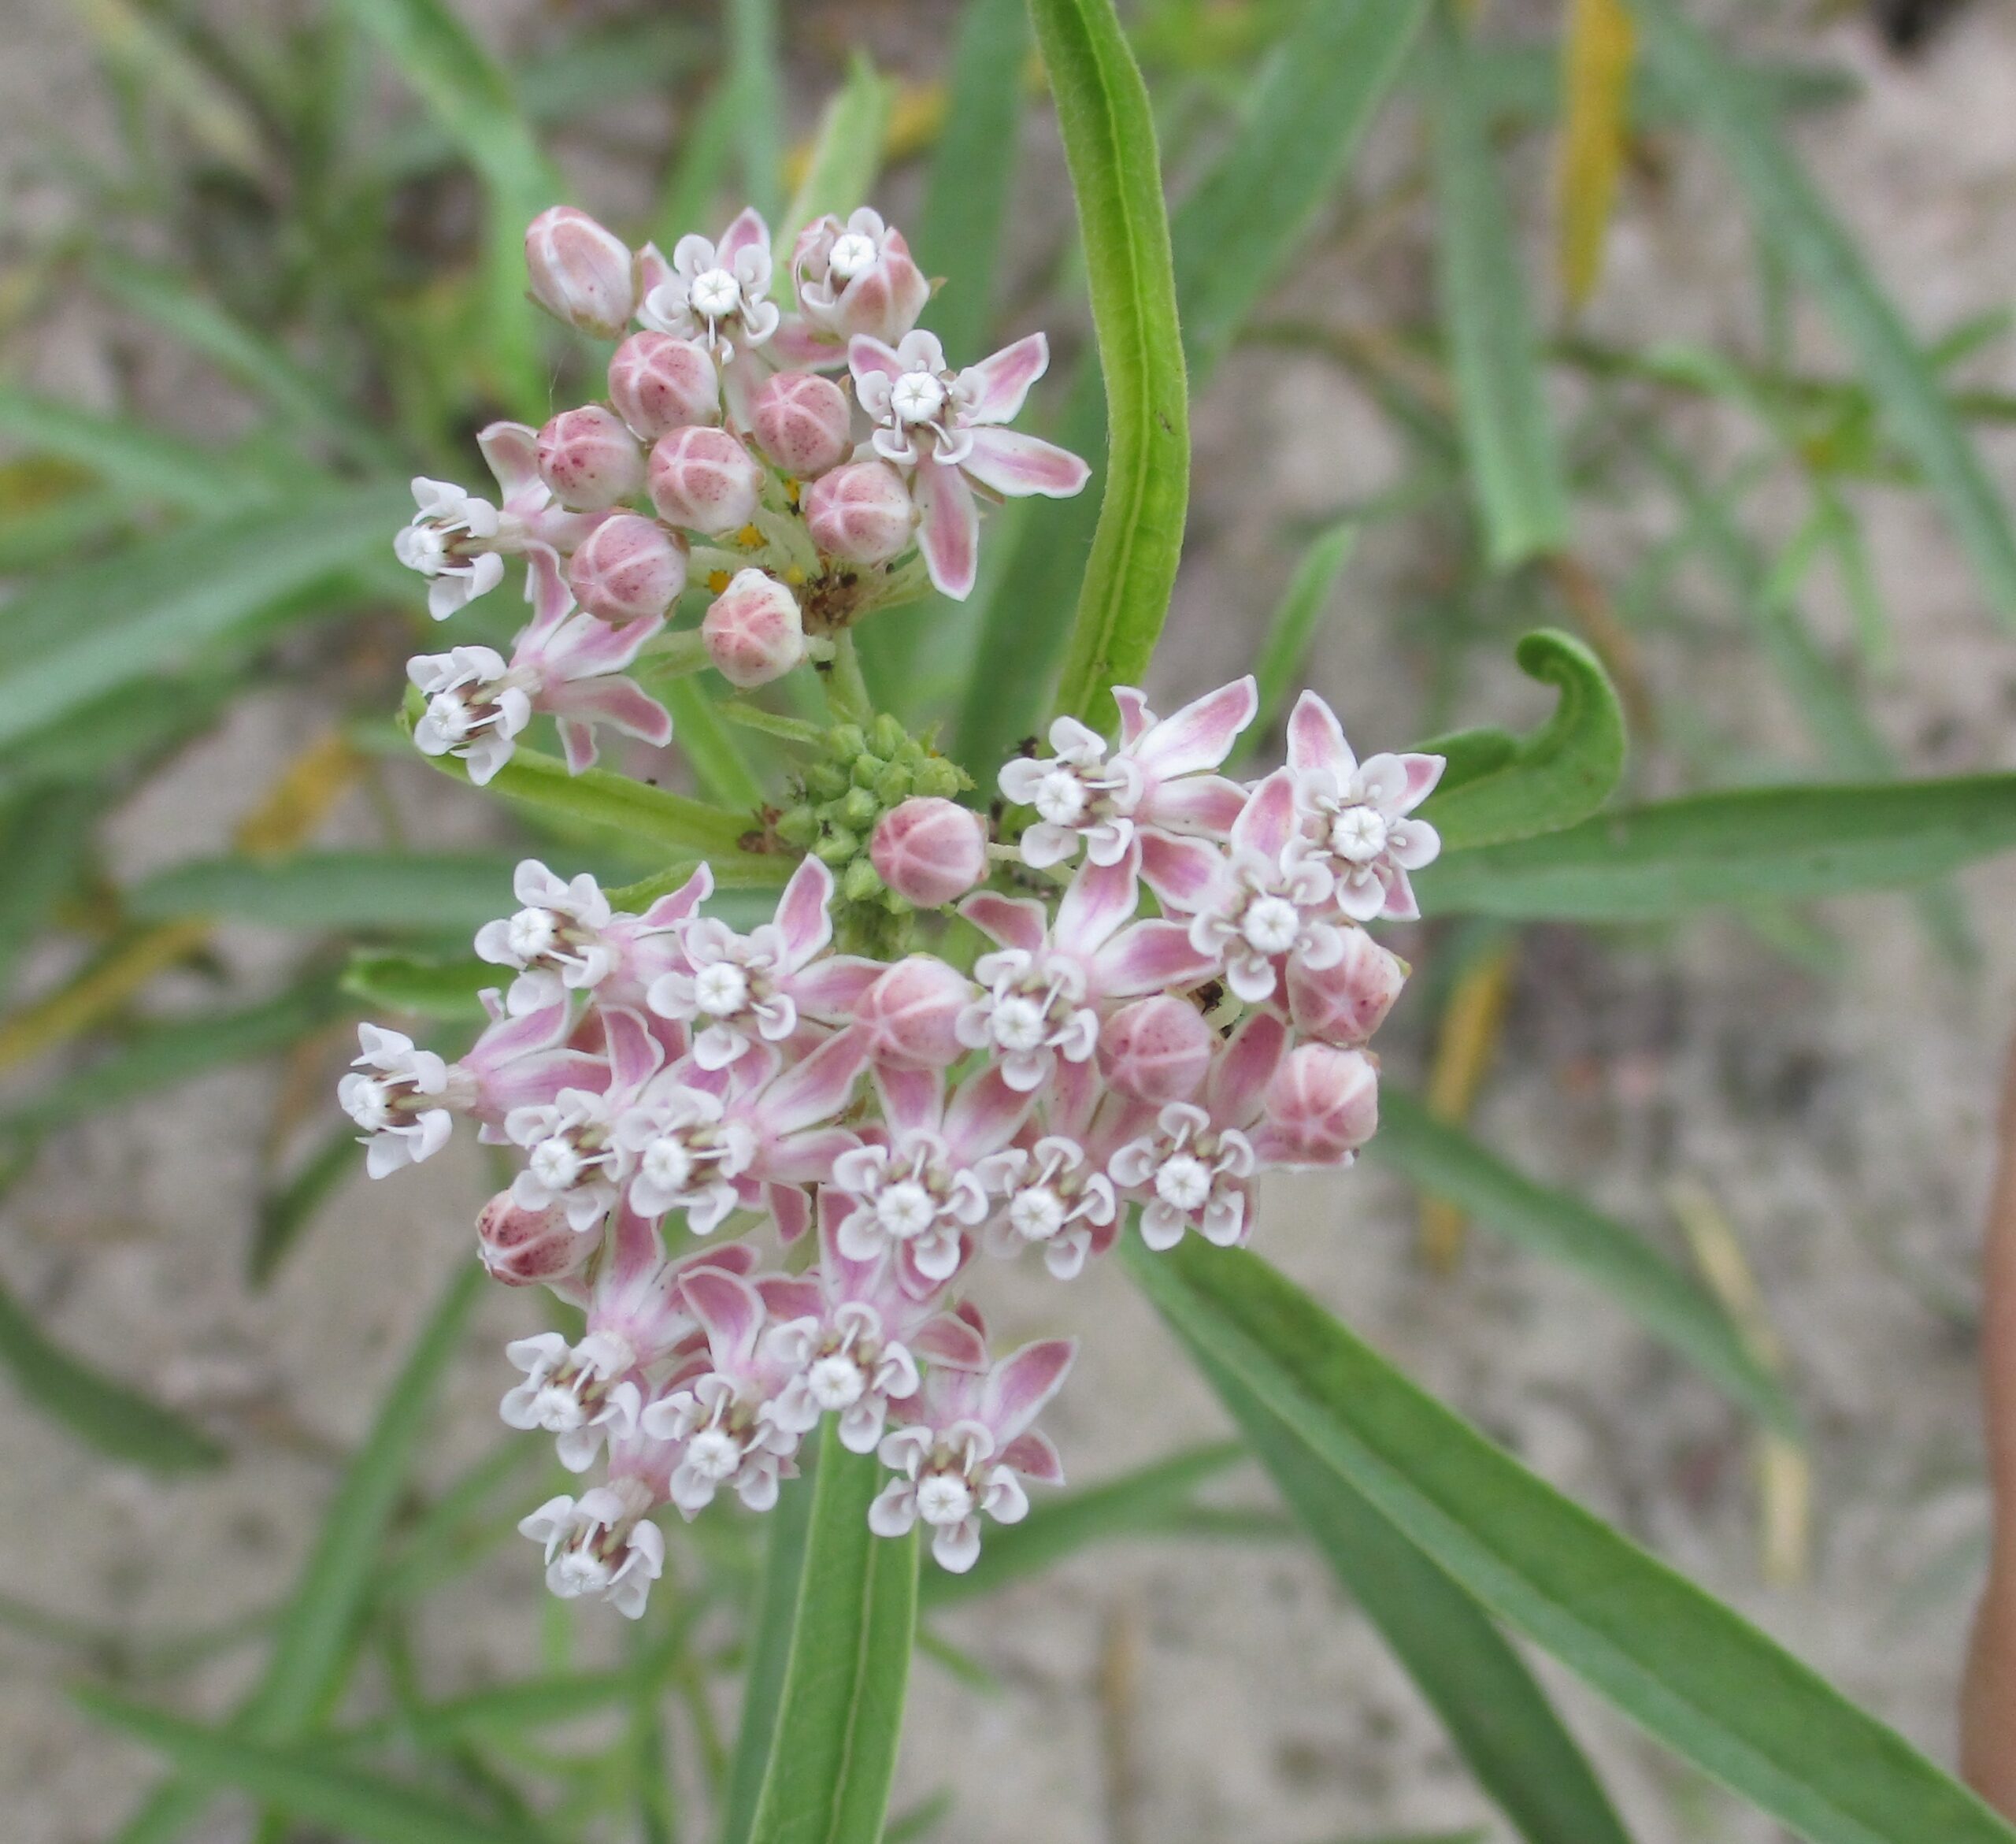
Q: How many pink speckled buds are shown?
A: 14